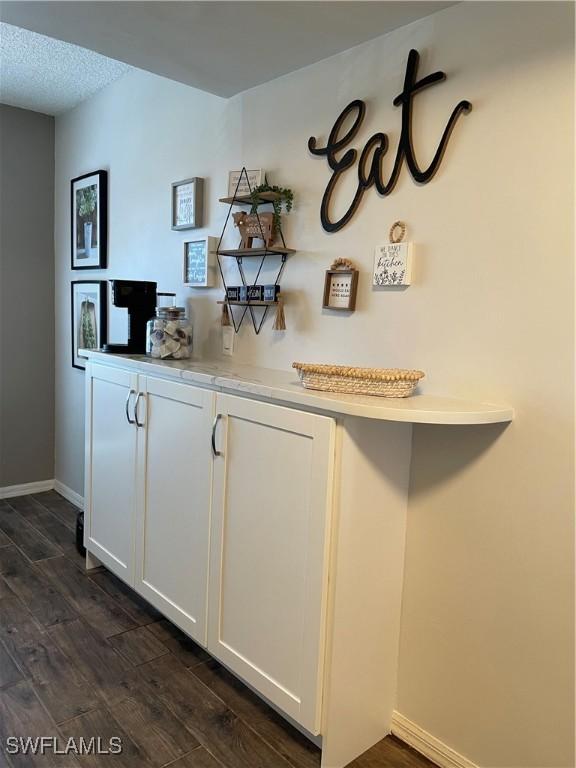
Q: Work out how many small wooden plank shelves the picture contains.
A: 3